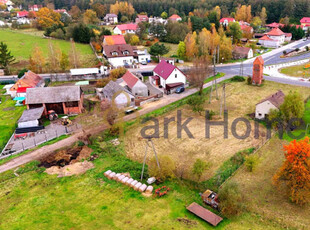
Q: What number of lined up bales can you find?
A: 10